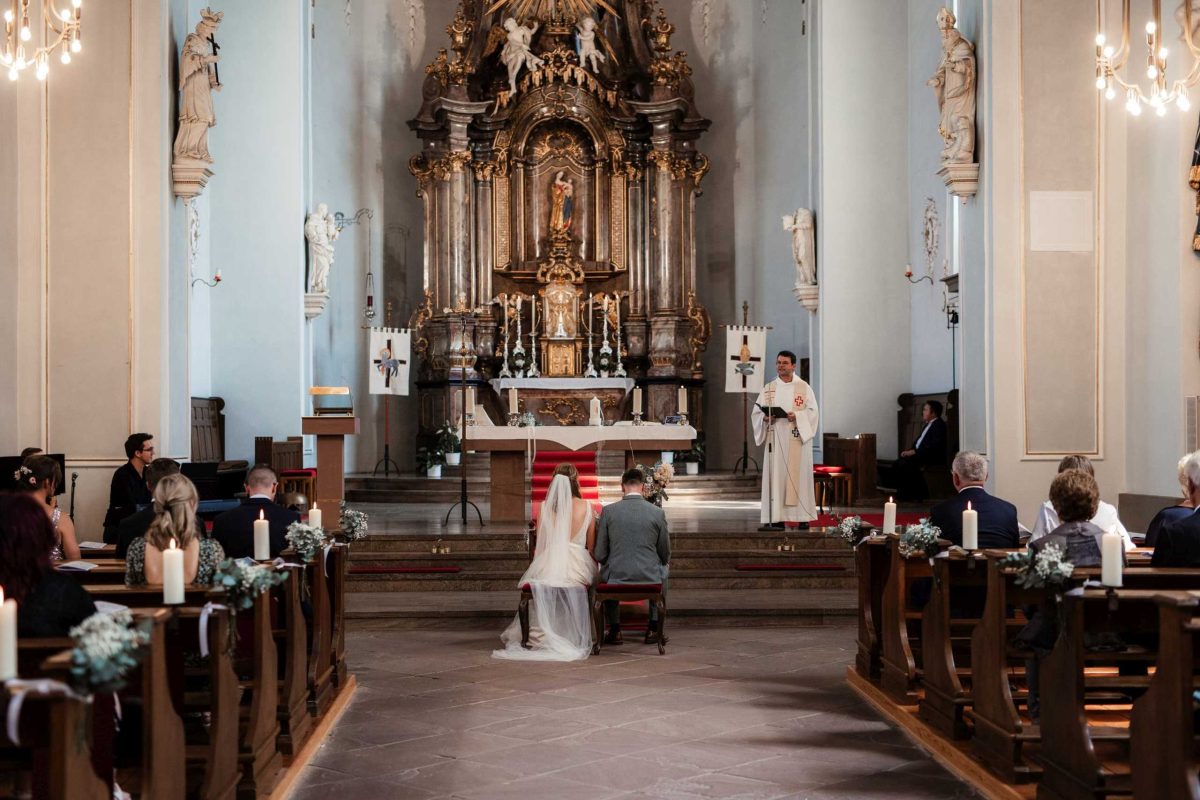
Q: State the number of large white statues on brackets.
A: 4